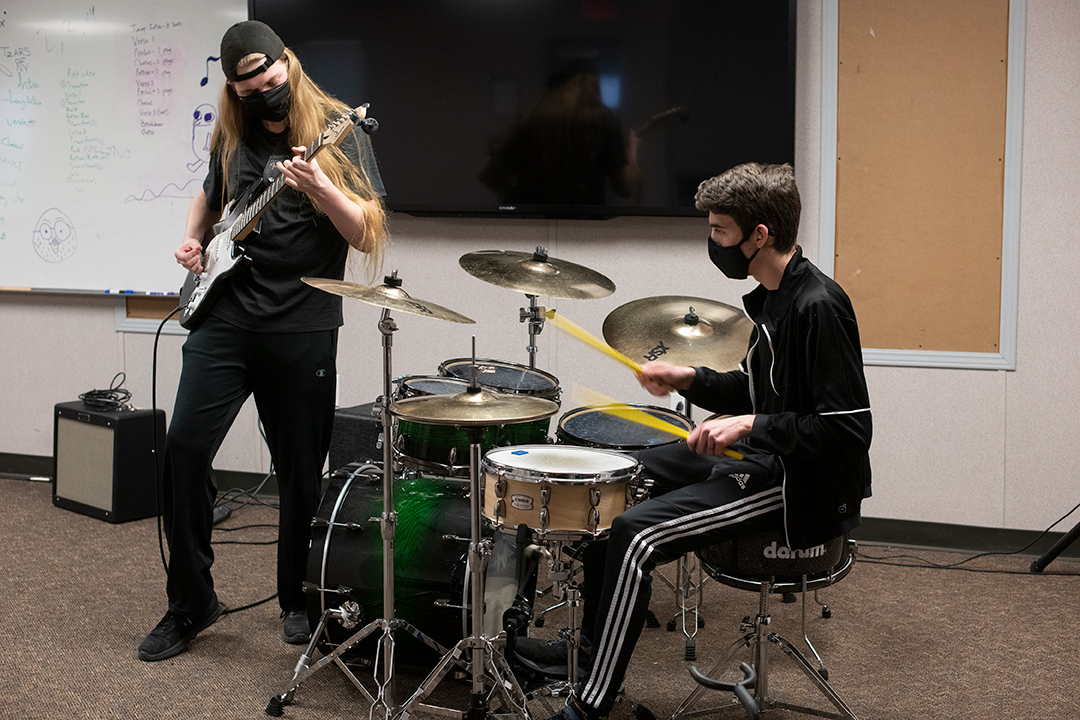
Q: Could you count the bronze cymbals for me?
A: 4